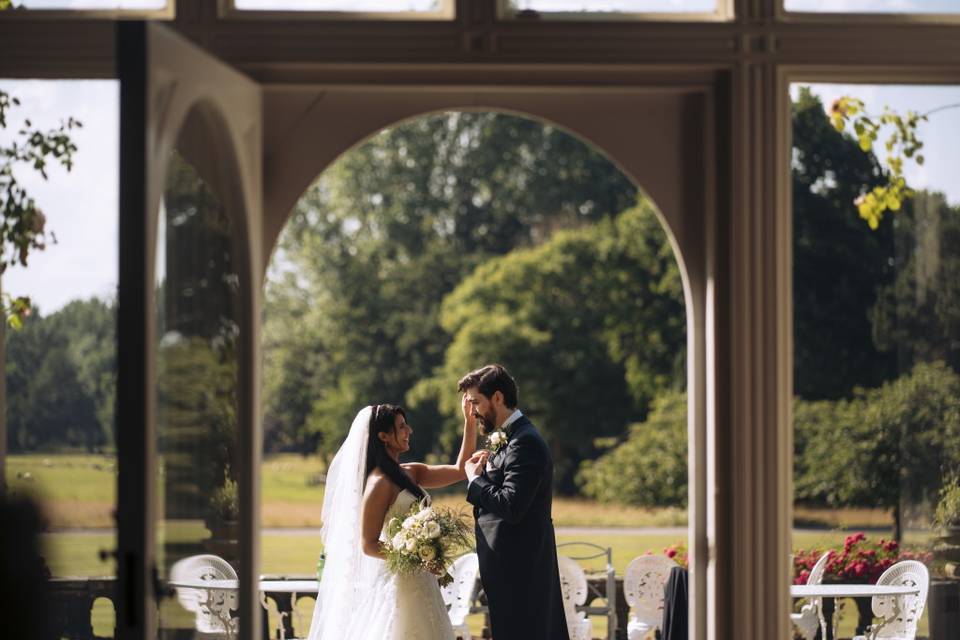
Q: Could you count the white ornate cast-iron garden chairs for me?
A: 6